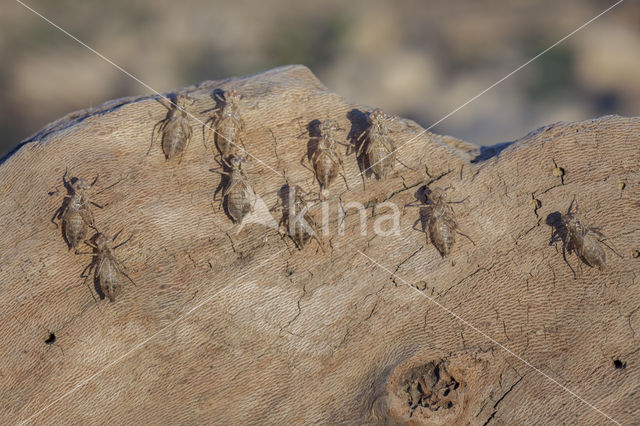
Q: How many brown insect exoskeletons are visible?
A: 10